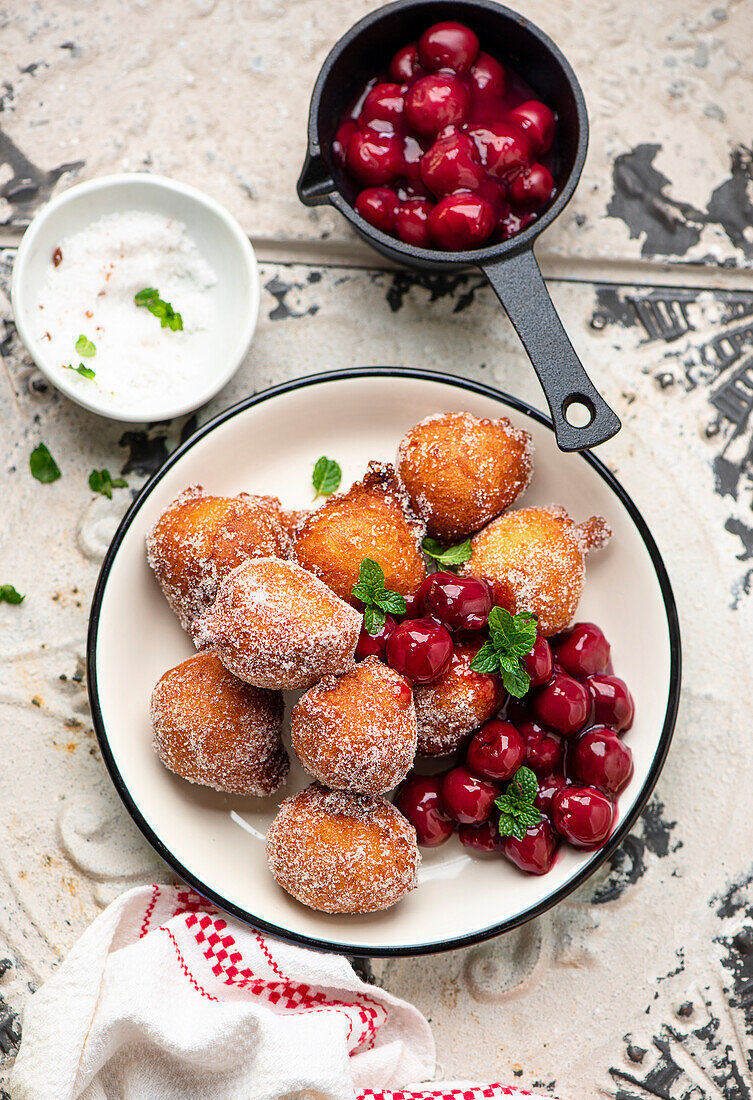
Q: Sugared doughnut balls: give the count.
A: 9